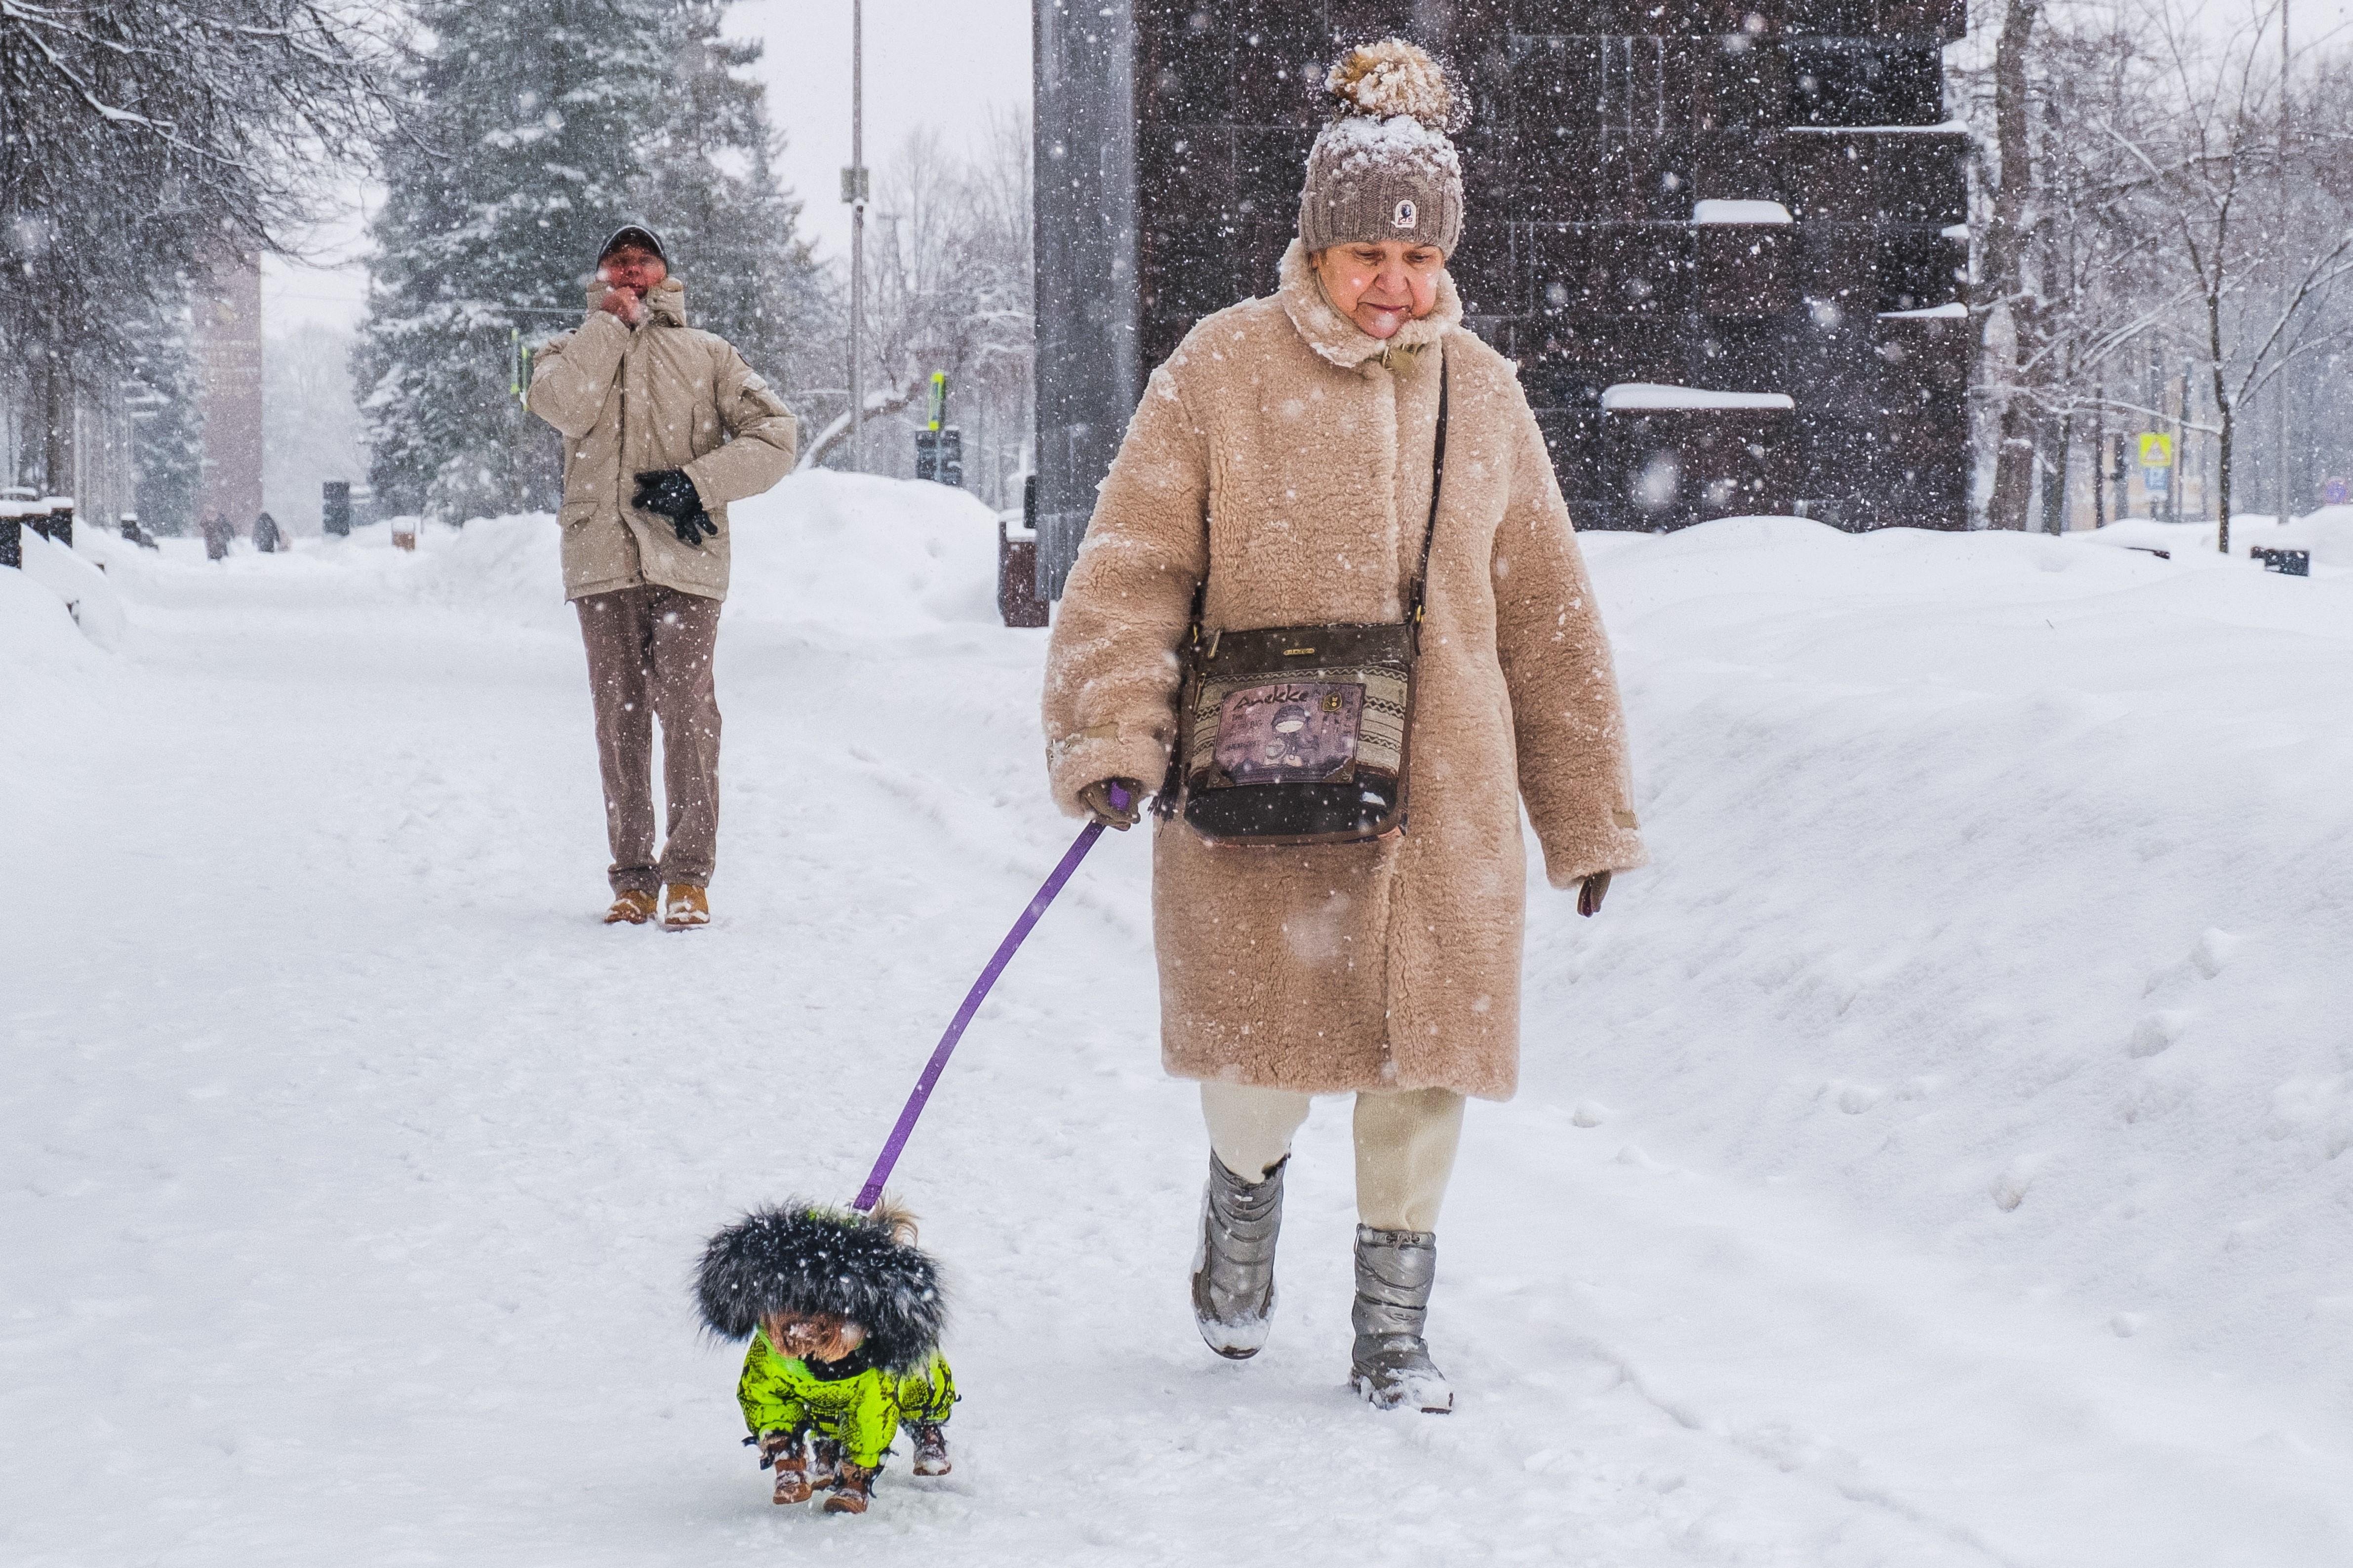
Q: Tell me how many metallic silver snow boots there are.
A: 2